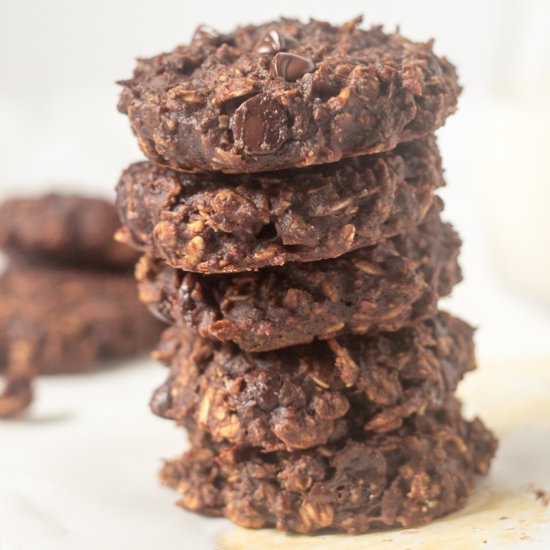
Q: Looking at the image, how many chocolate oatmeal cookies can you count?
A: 7